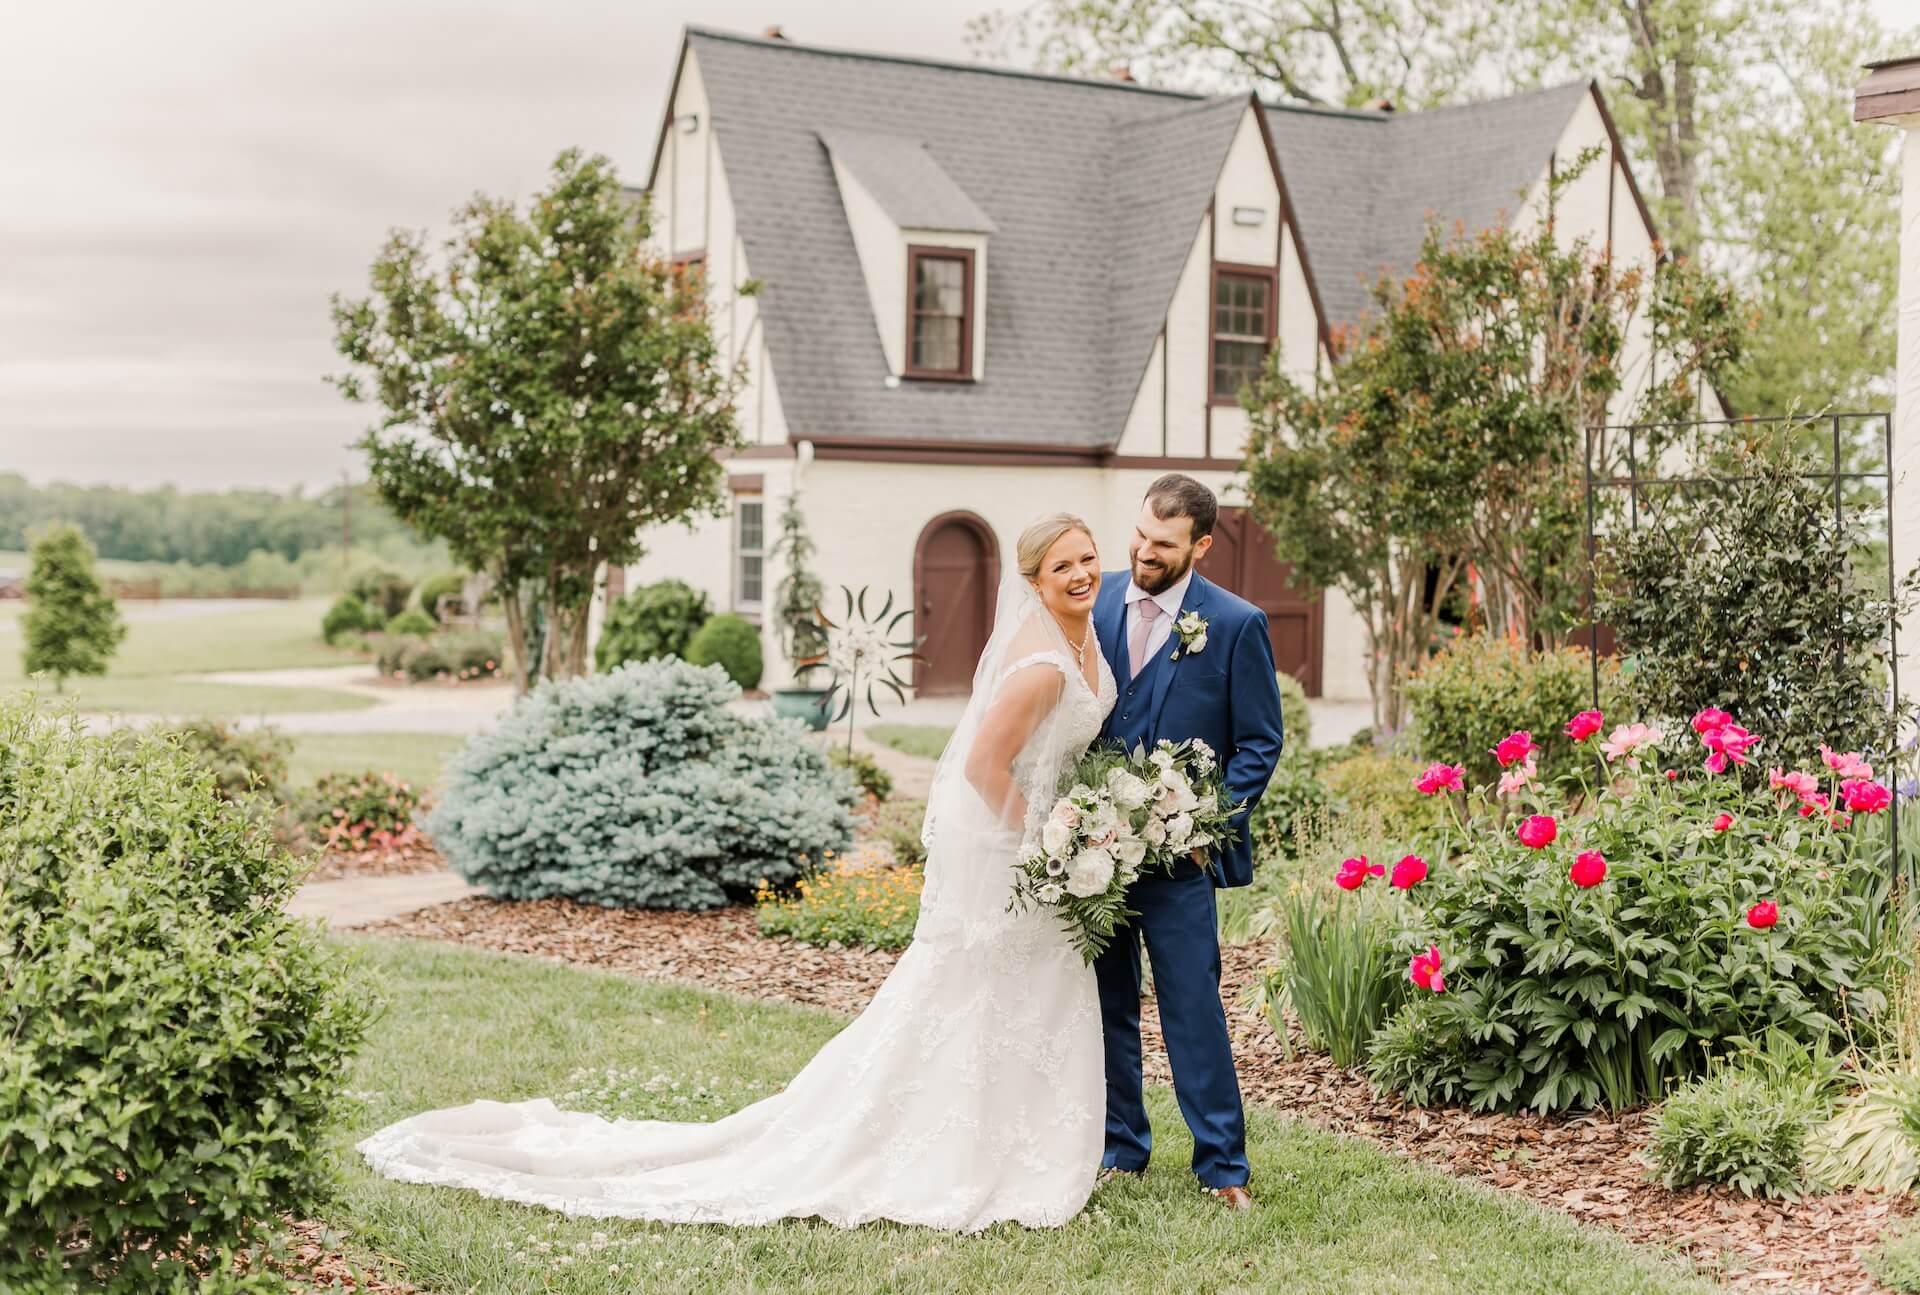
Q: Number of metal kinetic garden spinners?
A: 1